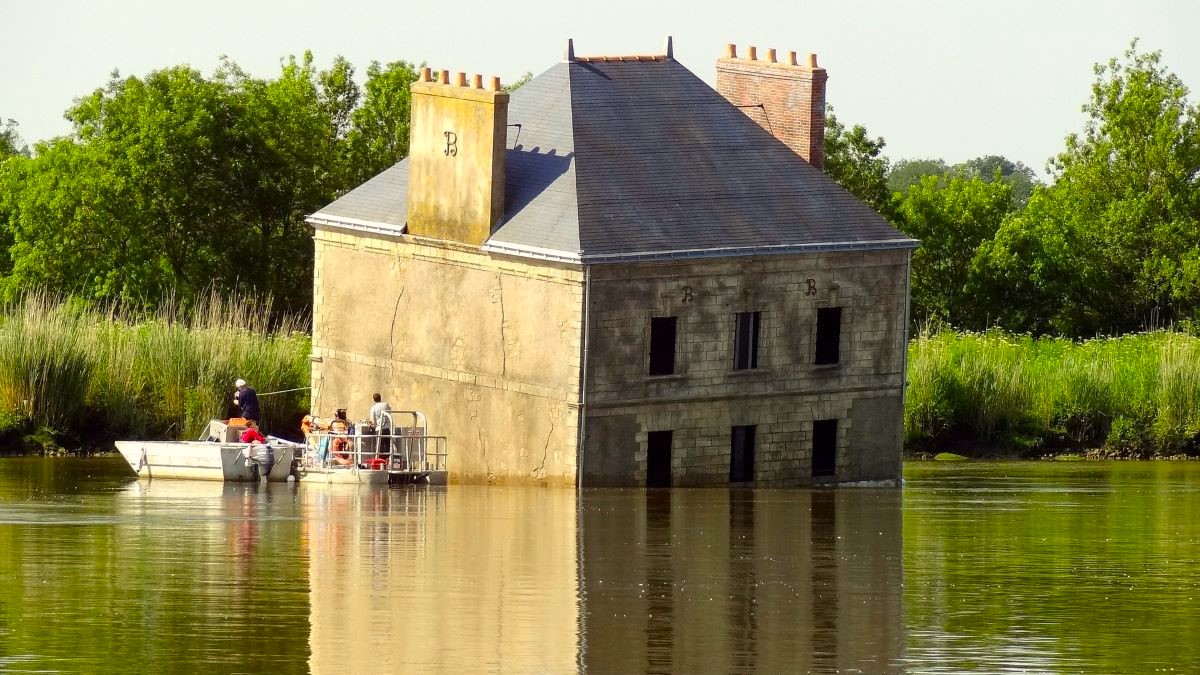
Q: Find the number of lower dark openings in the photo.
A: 3